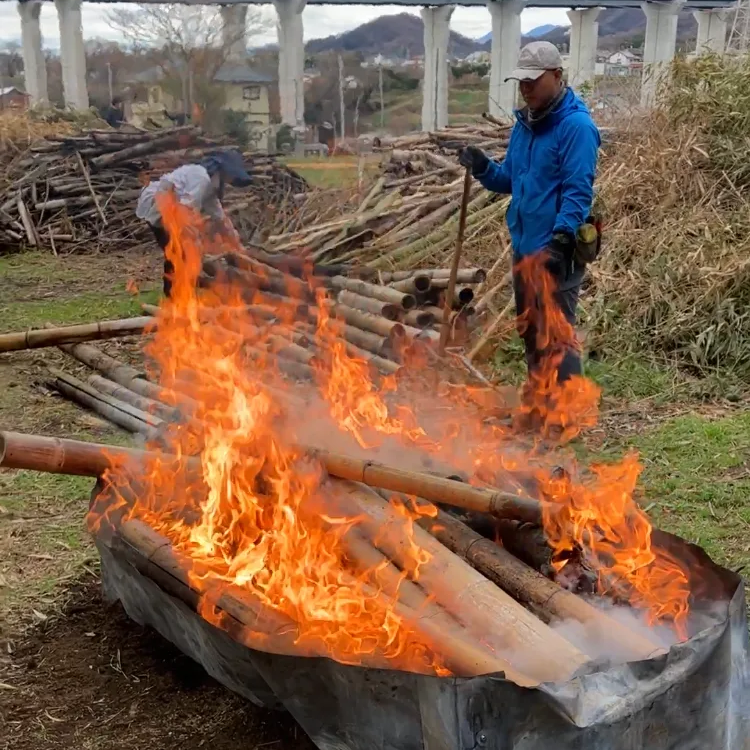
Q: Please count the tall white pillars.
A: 9